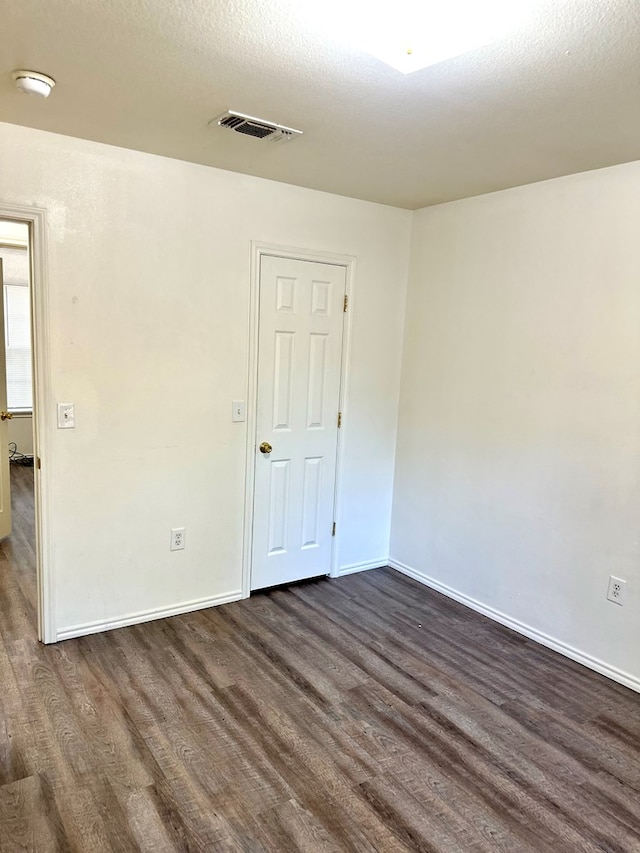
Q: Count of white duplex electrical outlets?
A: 2